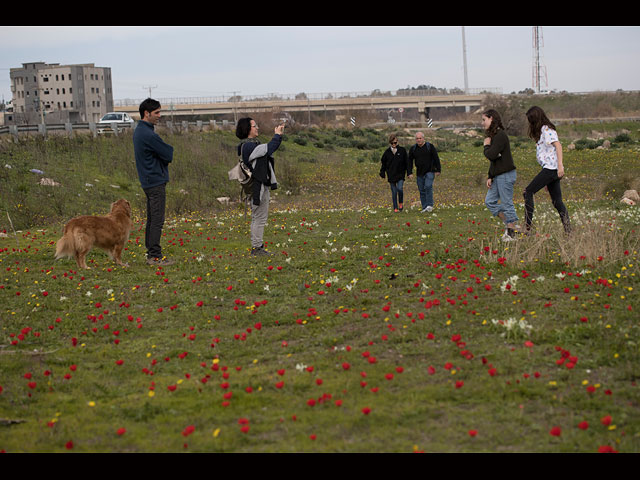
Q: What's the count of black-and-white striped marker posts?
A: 2